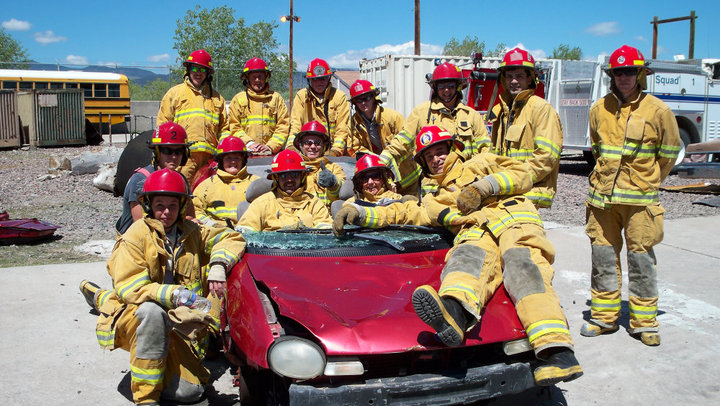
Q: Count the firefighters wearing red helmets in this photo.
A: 14